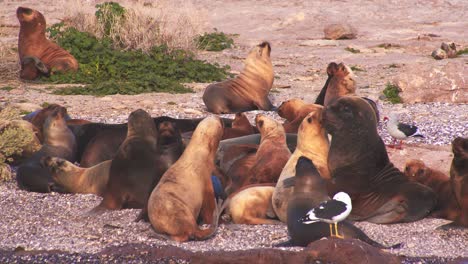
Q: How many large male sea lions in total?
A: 1